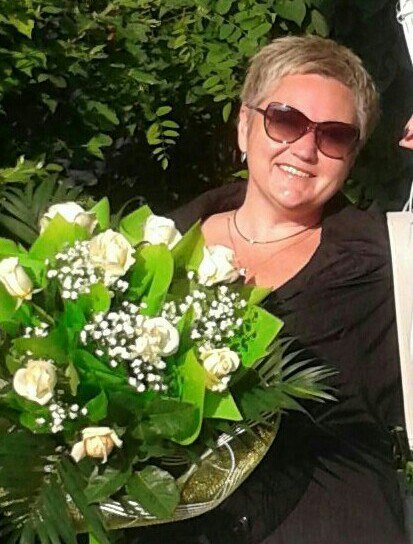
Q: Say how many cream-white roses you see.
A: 9